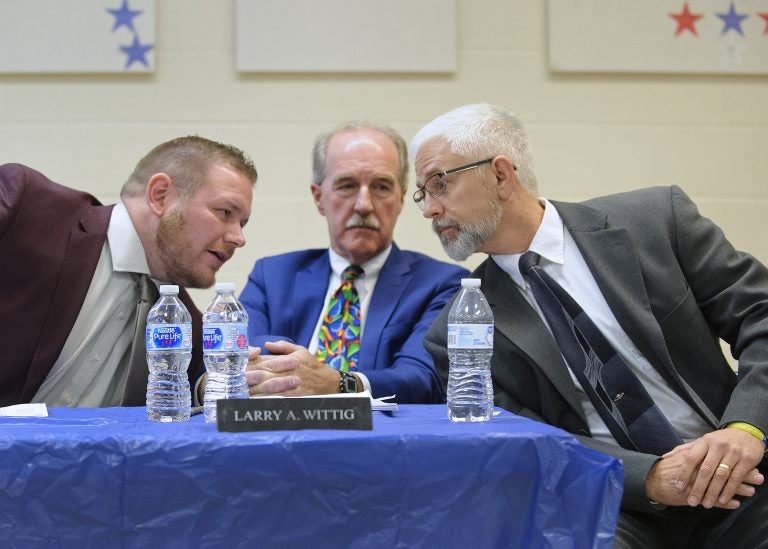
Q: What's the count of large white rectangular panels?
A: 3